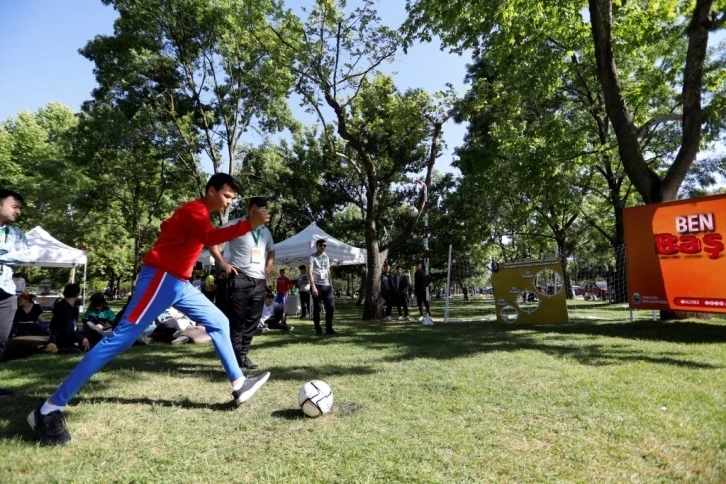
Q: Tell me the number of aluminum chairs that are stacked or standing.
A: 0